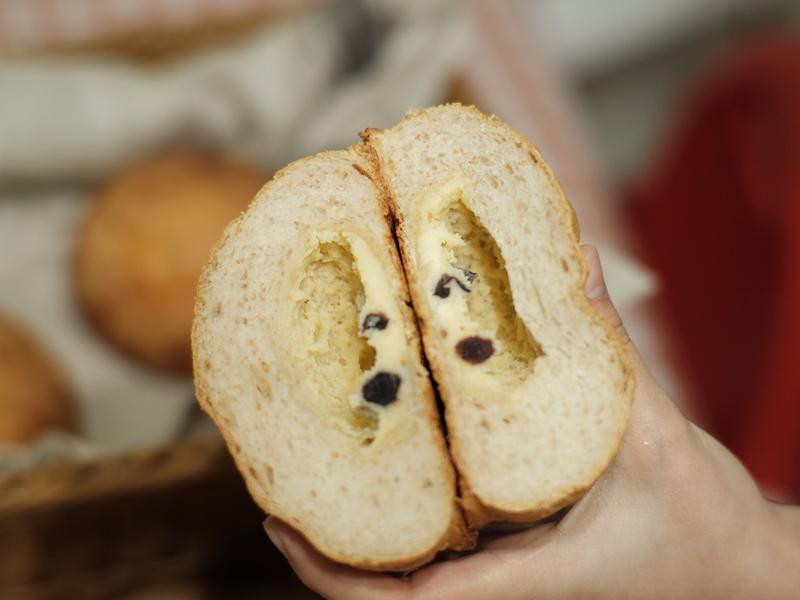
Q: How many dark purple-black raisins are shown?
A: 4